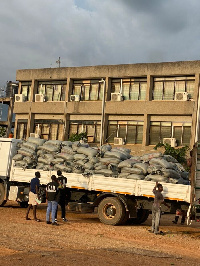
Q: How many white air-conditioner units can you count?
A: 8